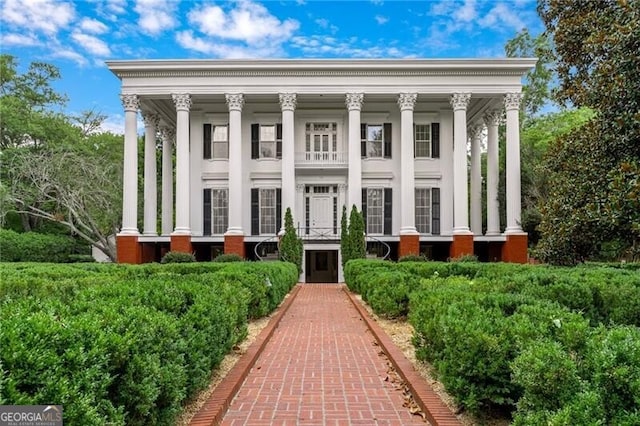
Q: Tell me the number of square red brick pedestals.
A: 6